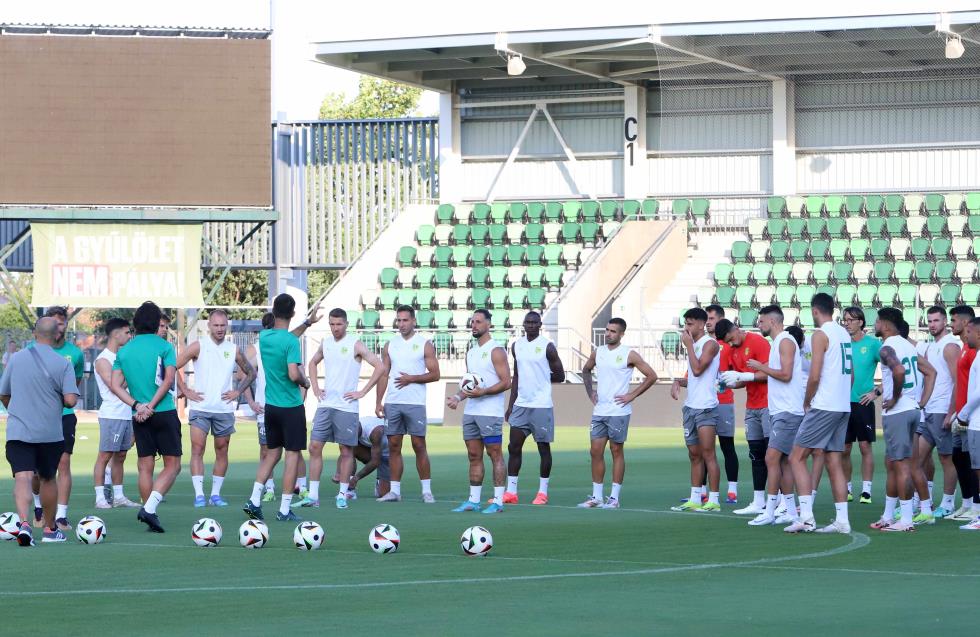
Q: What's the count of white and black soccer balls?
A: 8